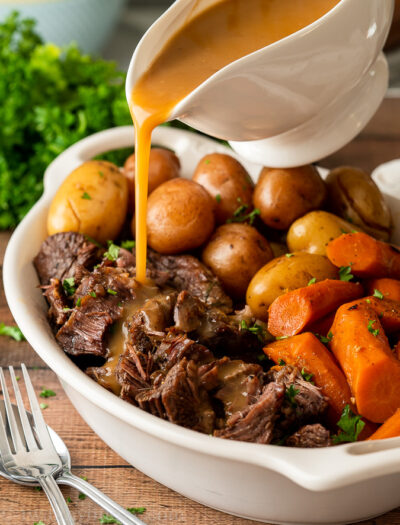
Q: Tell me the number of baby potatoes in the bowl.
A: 9